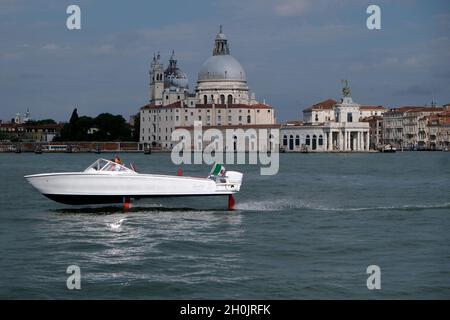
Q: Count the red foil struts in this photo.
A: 2